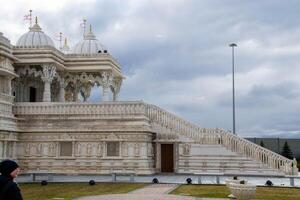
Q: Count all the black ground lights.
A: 5